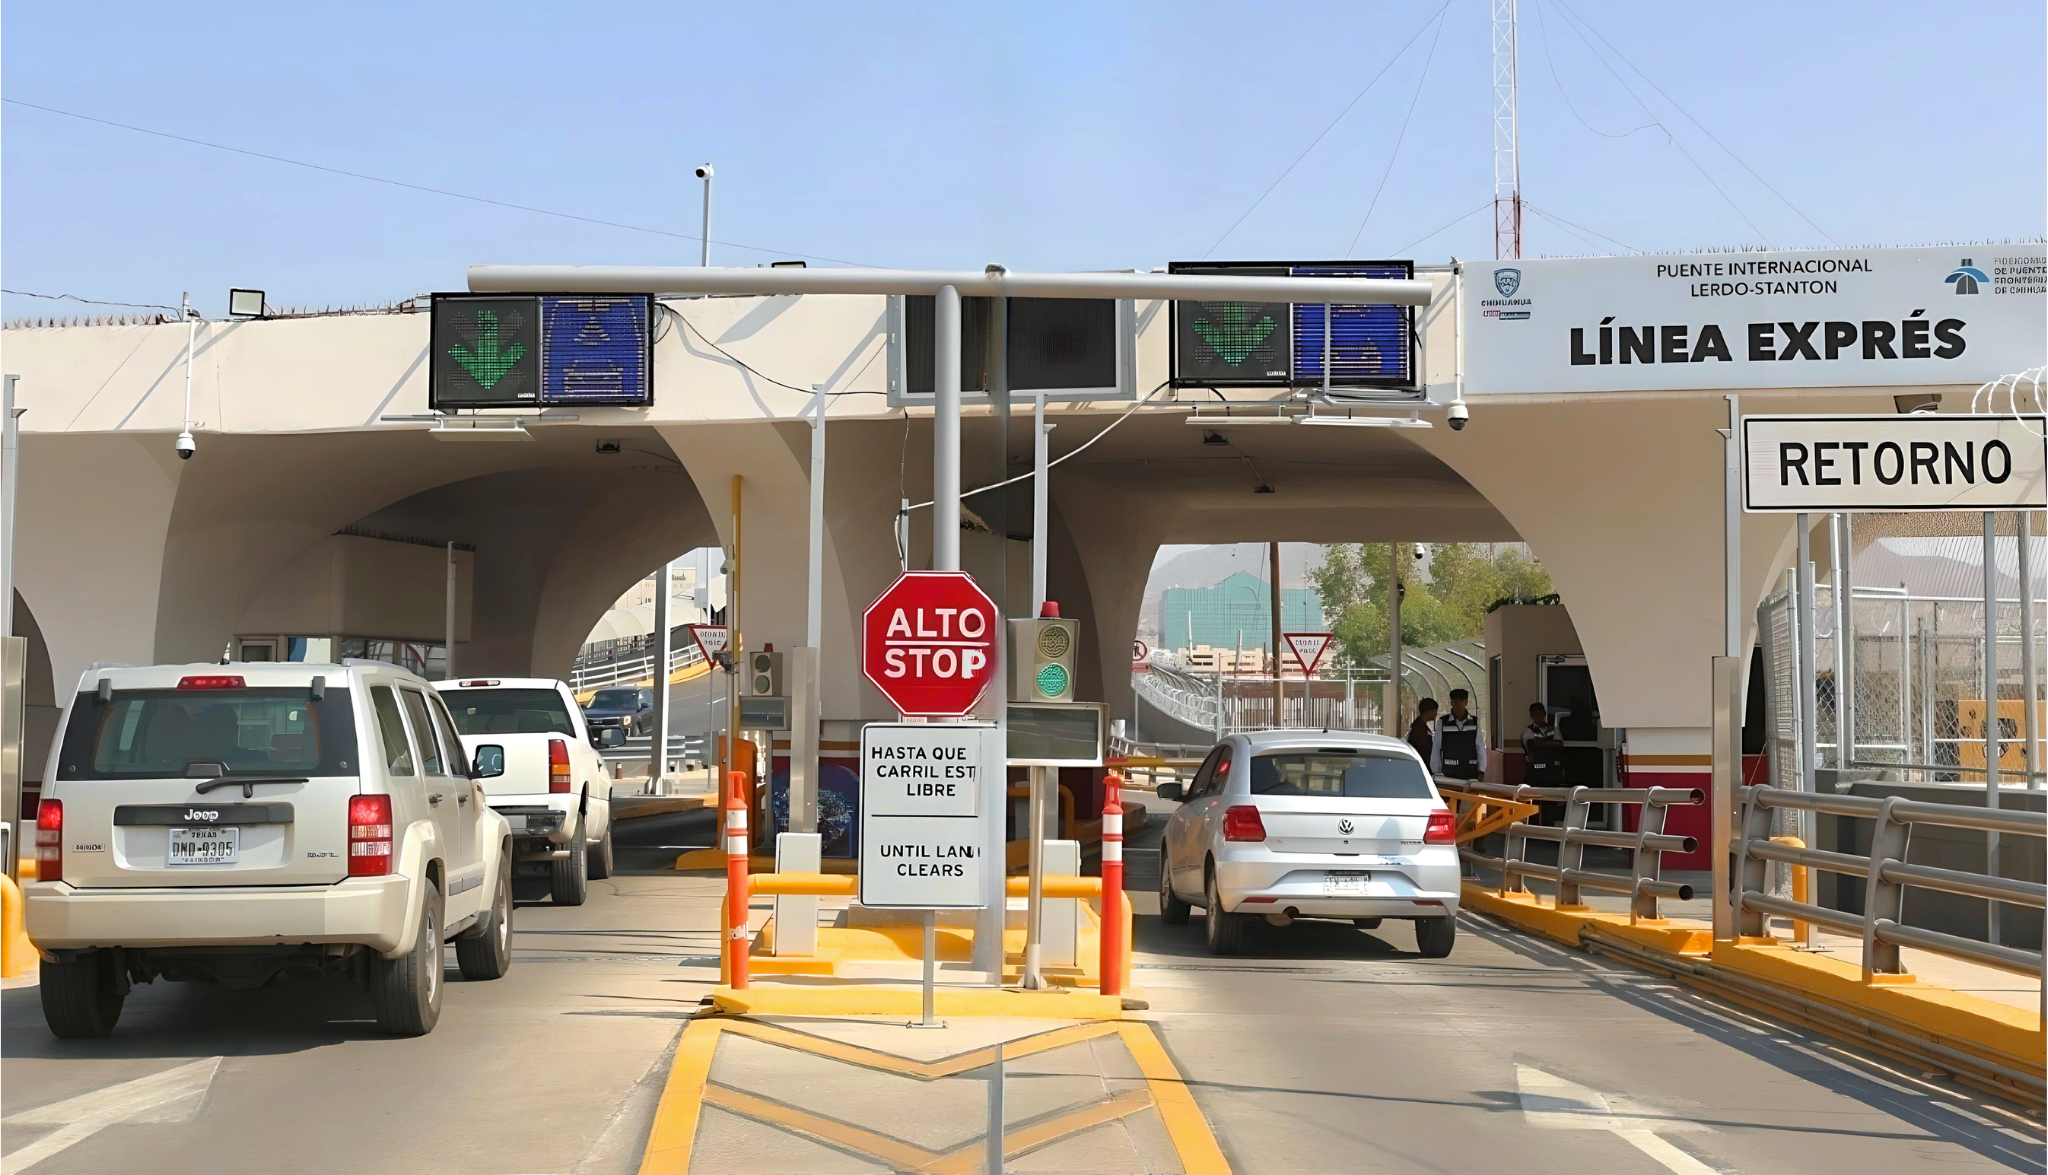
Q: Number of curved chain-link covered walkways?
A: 1